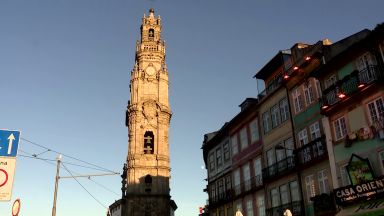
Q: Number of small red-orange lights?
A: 6